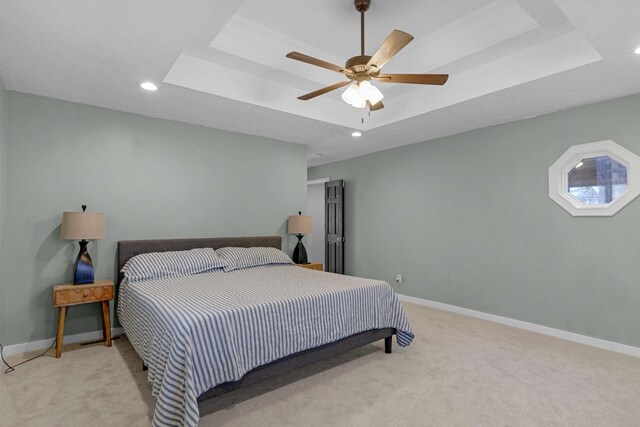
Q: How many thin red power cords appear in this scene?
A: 0